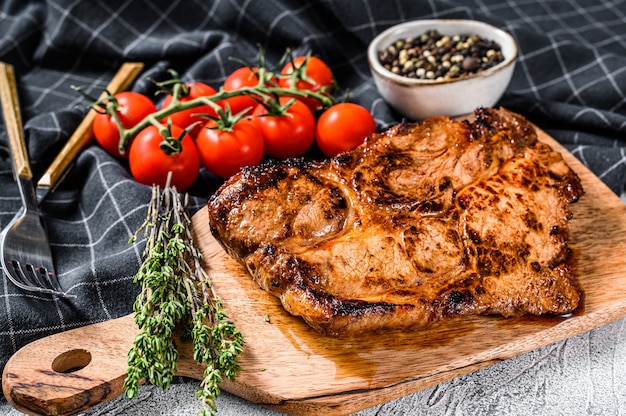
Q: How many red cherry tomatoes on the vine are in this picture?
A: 8